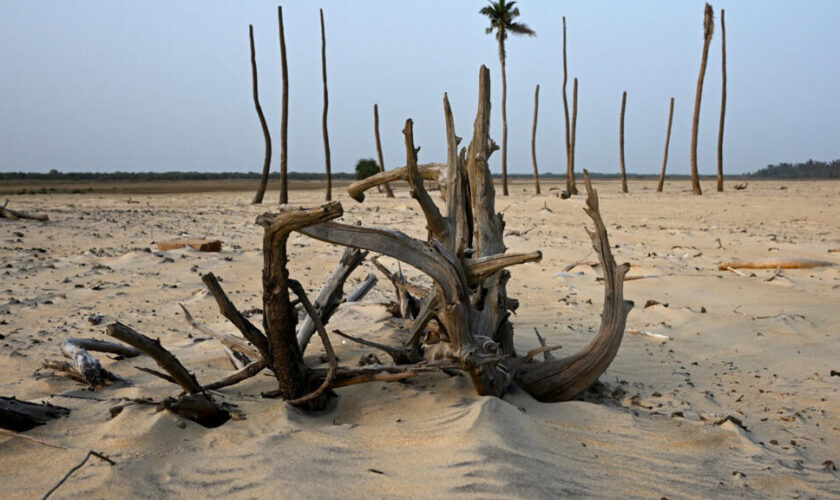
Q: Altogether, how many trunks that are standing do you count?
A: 12